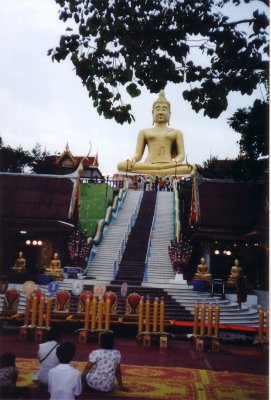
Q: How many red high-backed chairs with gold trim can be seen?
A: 6